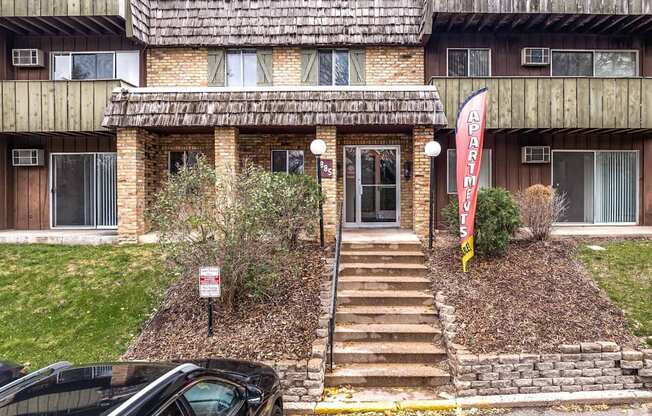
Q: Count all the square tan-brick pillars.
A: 4